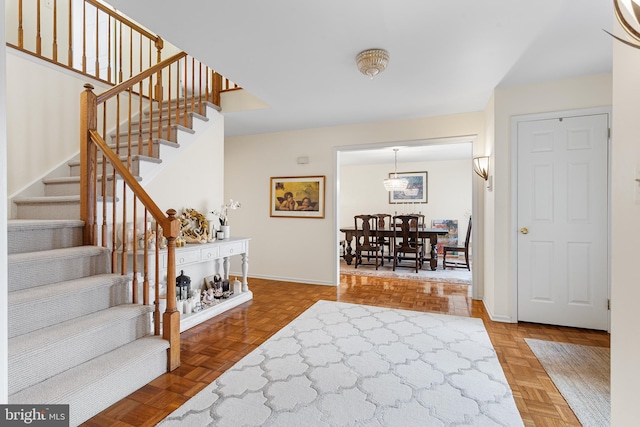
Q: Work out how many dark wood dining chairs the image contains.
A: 5